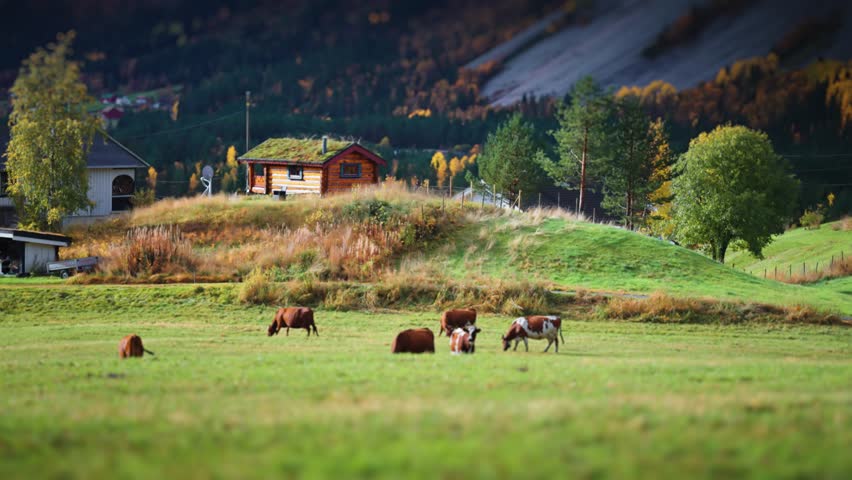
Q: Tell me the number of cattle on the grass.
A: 6